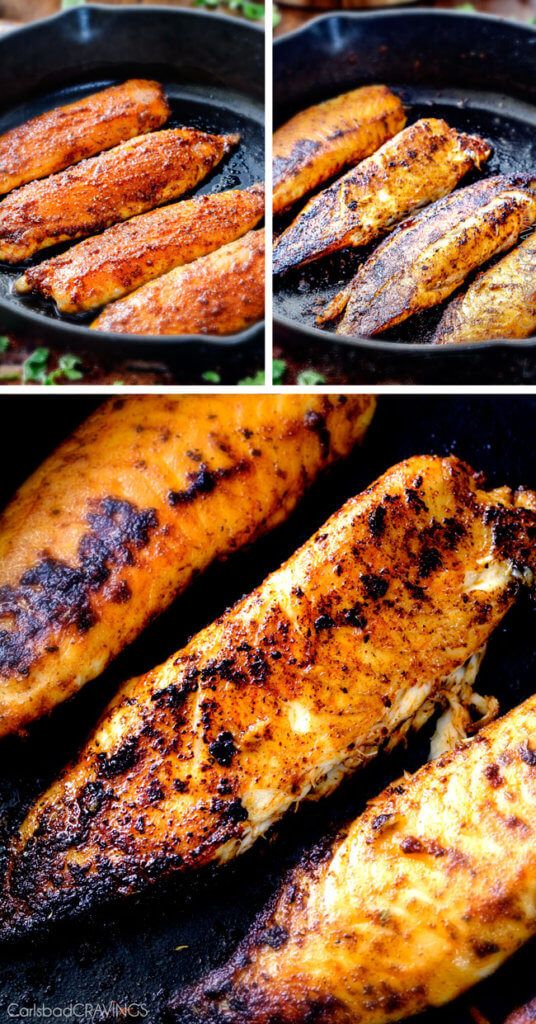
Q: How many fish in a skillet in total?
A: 4